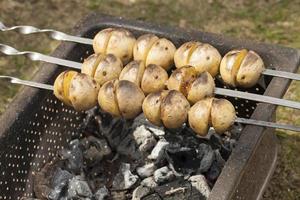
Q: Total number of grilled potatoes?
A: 11